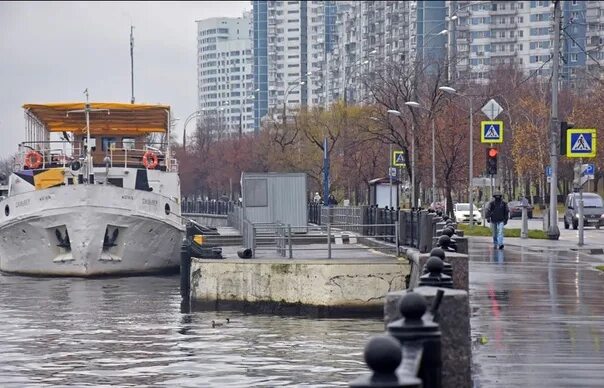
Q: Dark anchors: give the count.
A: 2